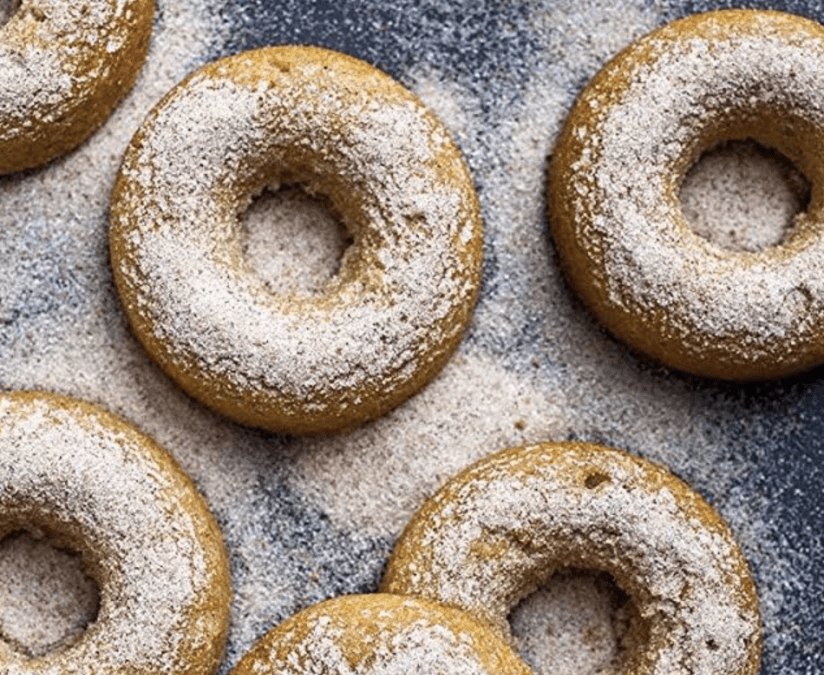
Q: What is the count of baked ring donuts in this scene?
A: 6